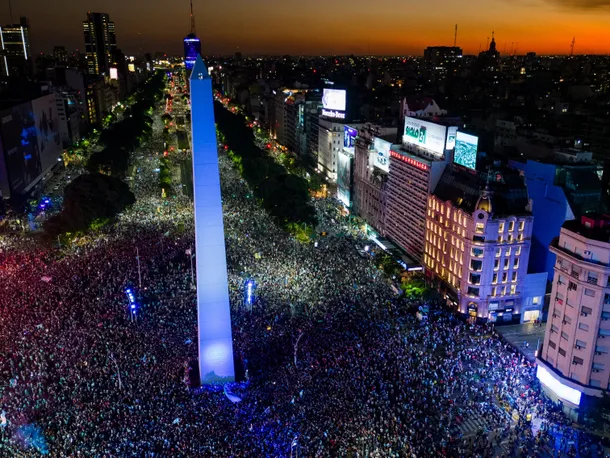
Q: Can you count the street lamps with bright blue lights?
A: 2